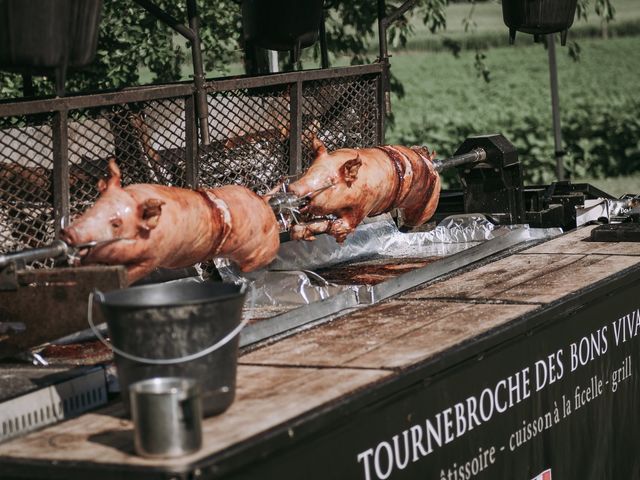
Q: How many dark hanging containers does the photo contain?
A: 3